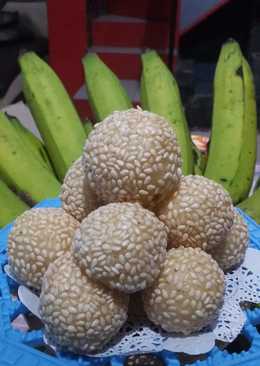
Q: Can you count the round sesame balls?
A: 8